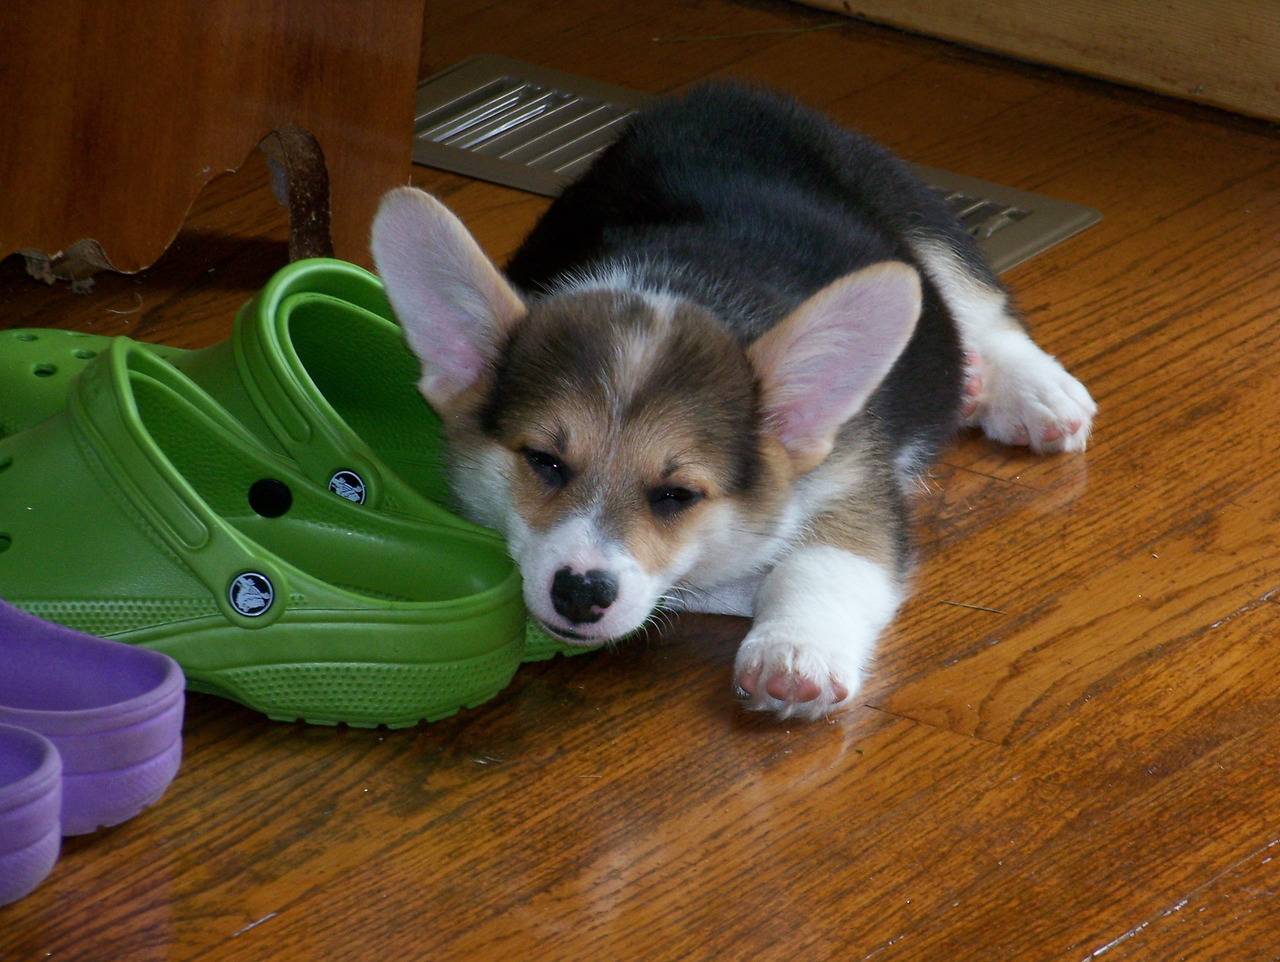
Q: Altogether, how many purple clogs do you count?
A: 2